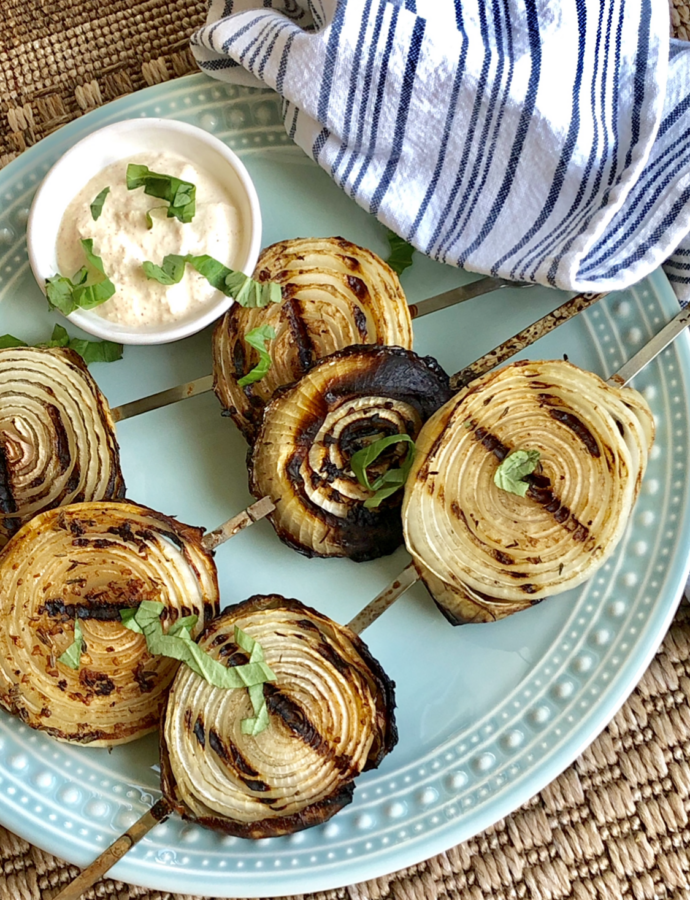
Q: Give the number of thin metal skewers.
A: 3